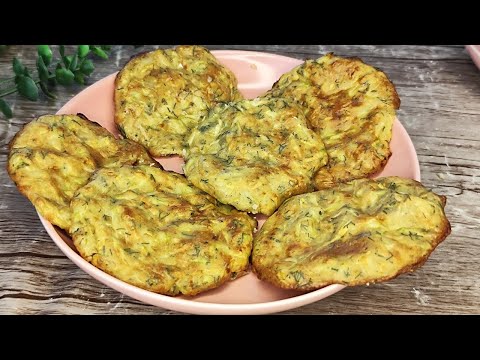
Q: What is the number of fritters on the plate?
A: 6